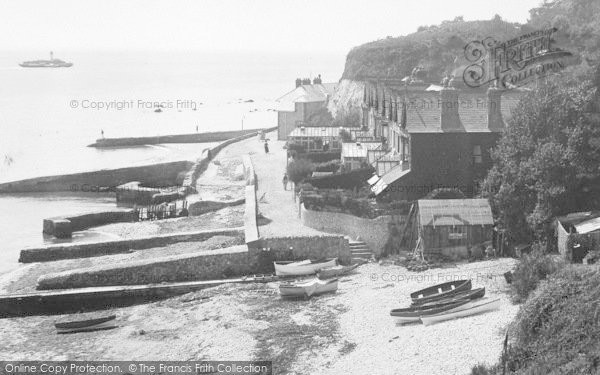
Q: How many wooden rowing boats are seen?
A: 8